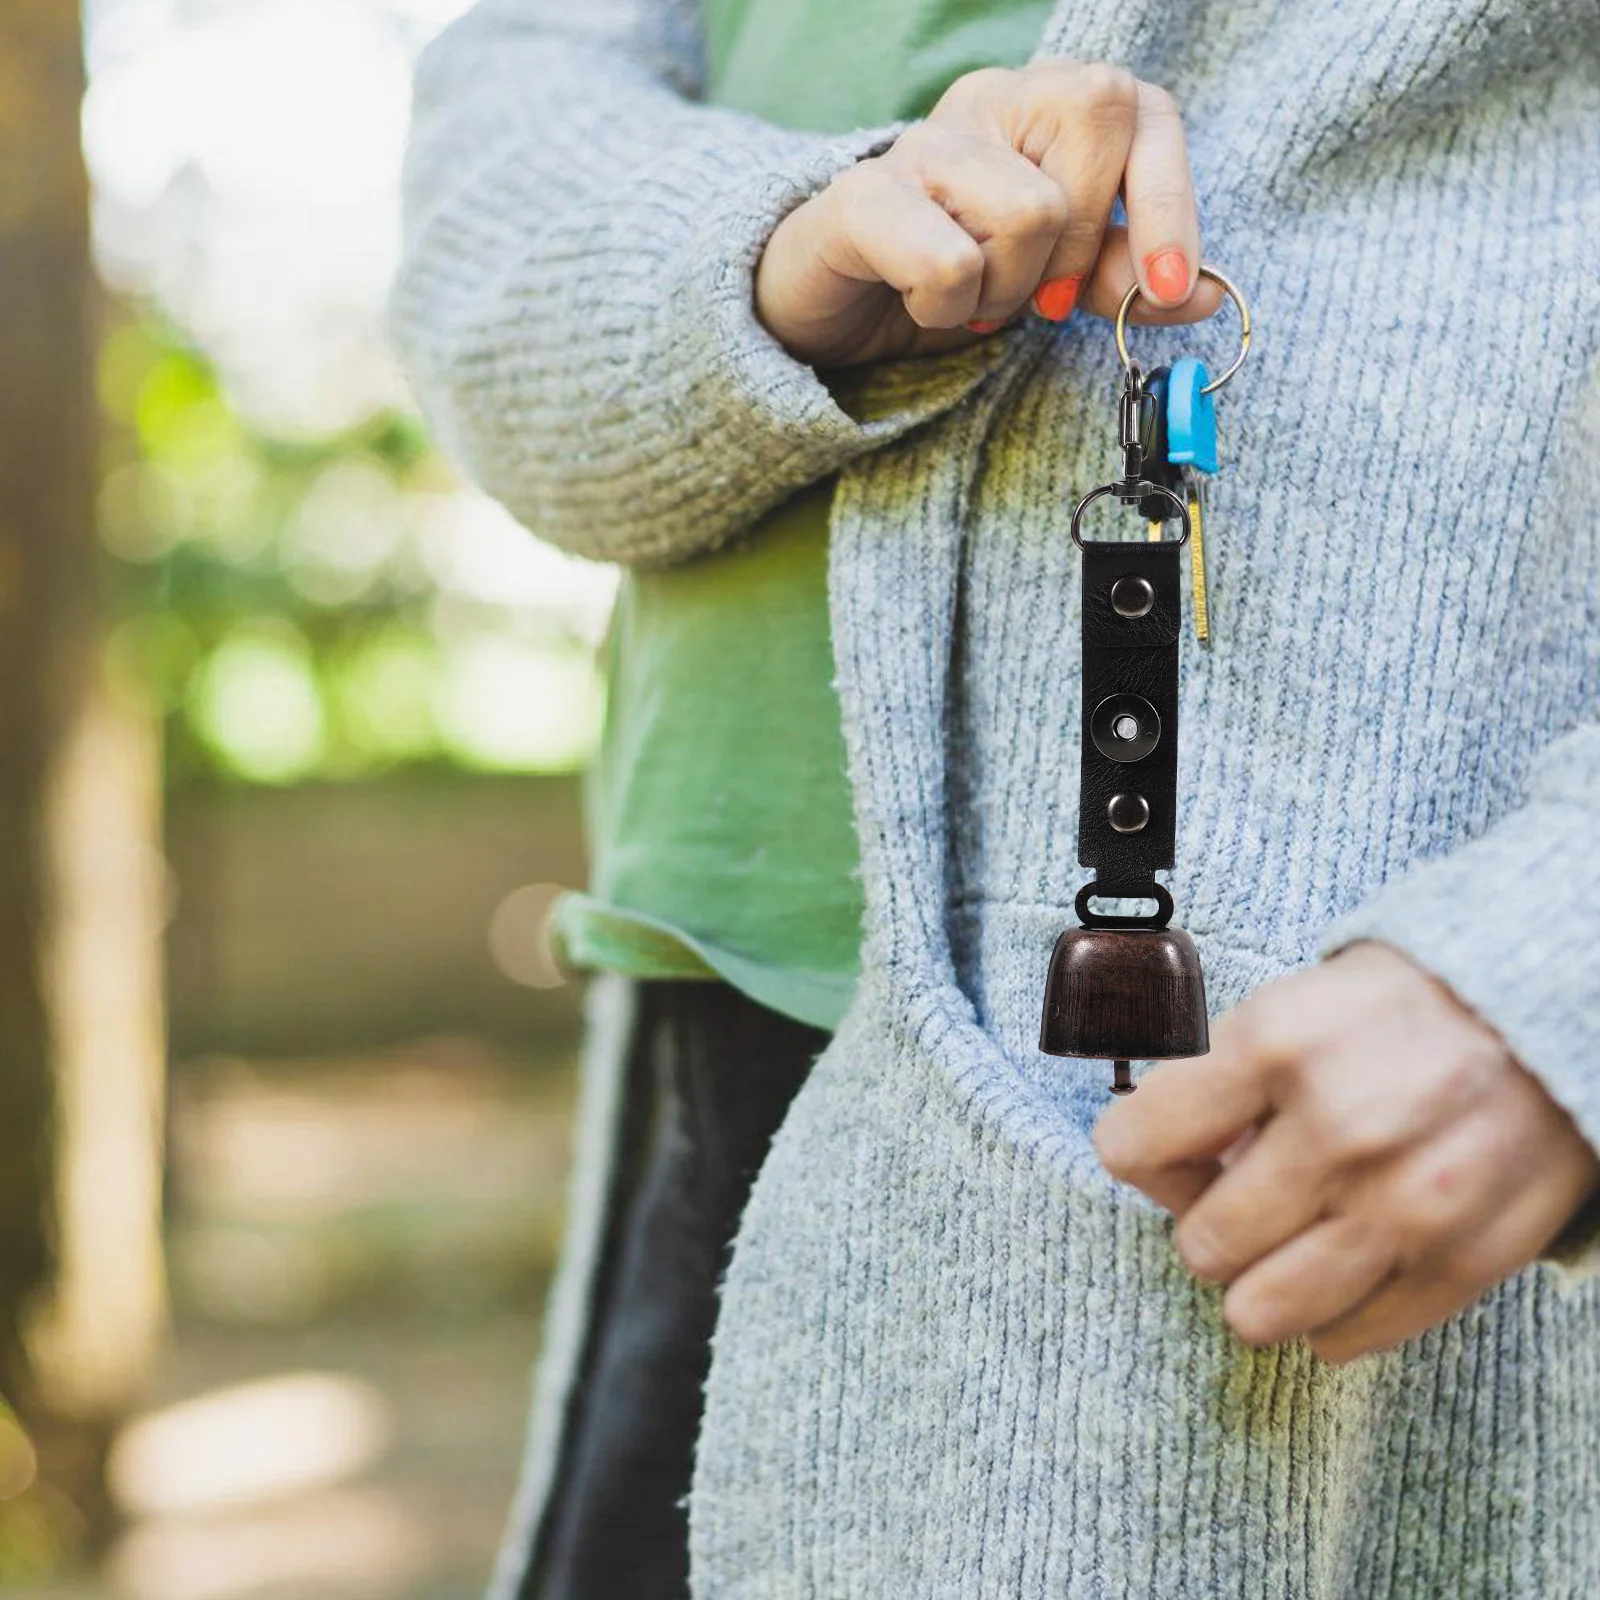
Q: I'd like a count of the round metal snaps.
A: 3